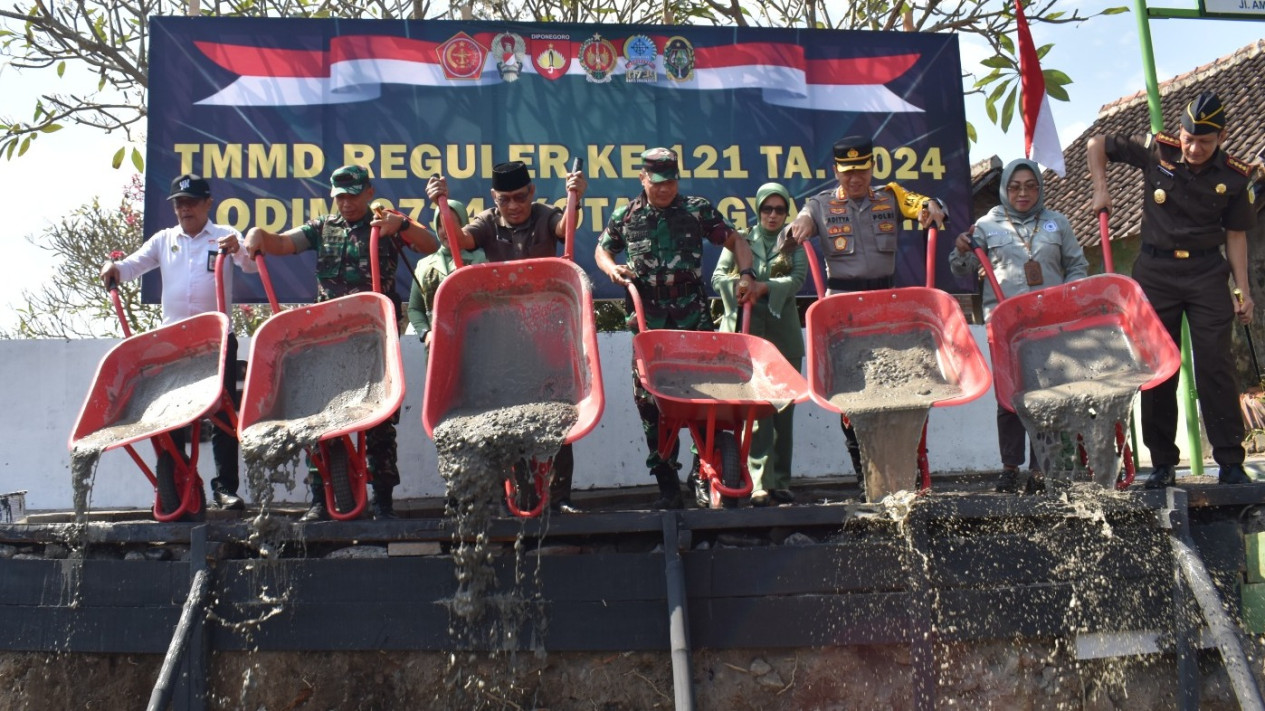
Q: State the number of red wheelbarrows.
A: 6